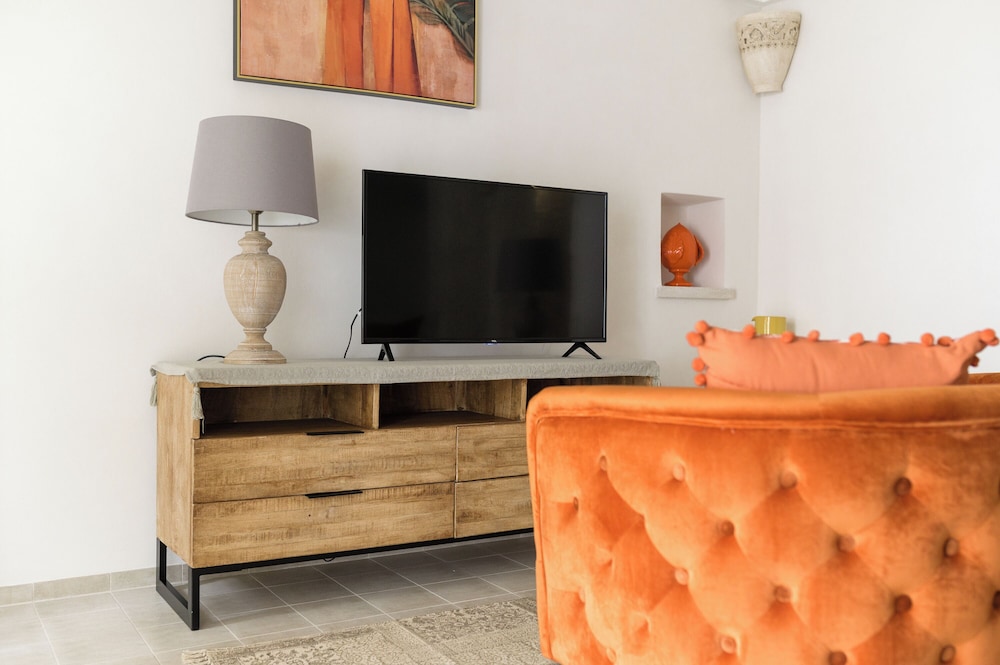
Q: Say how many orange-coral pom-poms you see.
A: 14